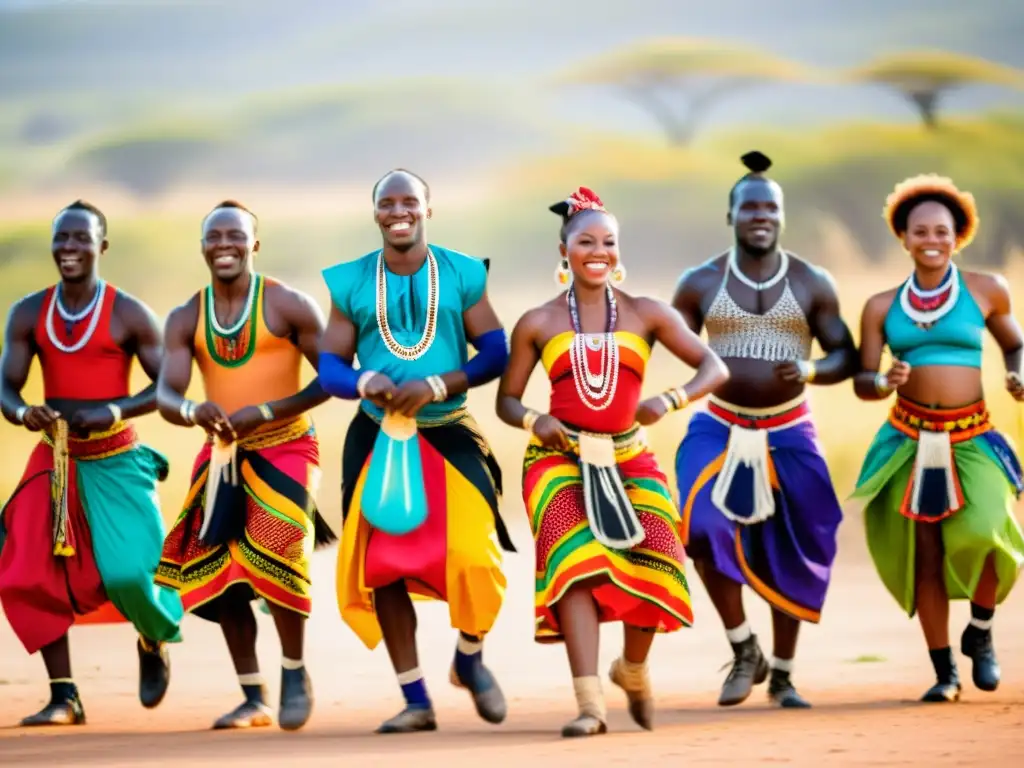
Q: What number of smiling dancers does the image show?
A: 6